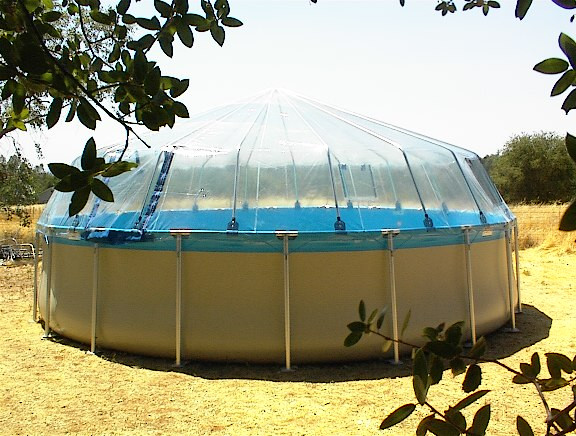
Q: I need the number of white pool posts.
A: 9